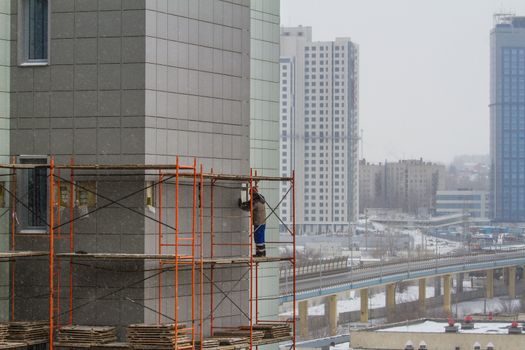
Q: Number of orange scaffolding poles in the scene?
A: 12